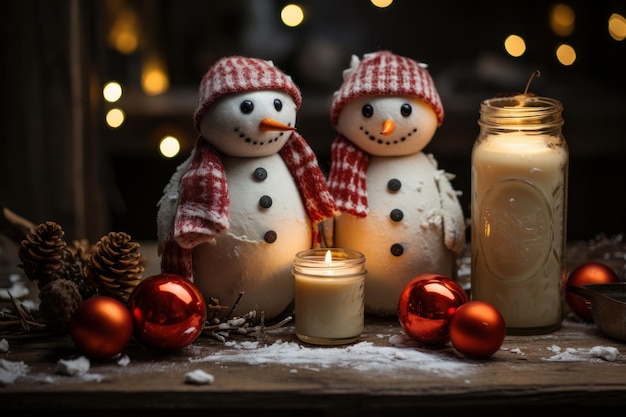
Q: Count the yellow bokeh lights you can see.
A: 11